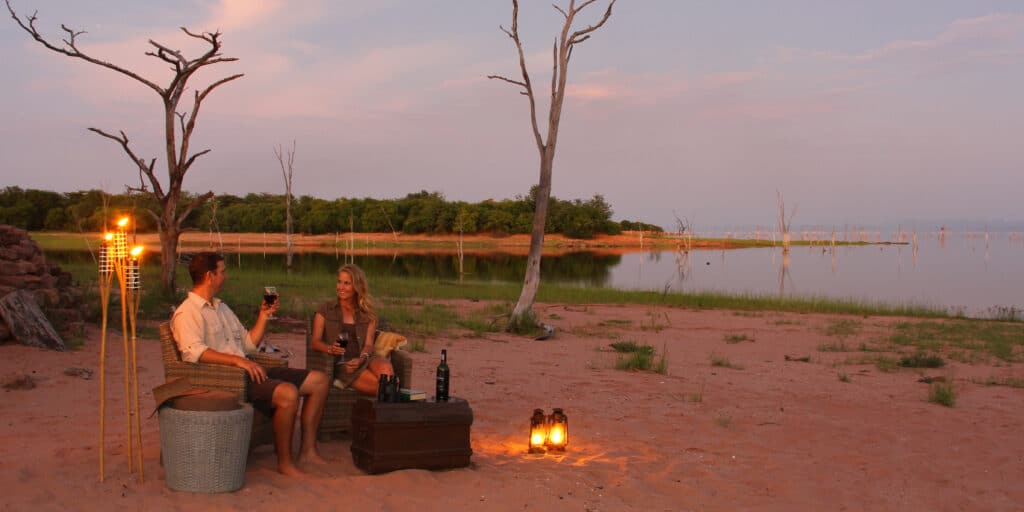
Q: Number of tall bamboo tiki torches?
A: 3